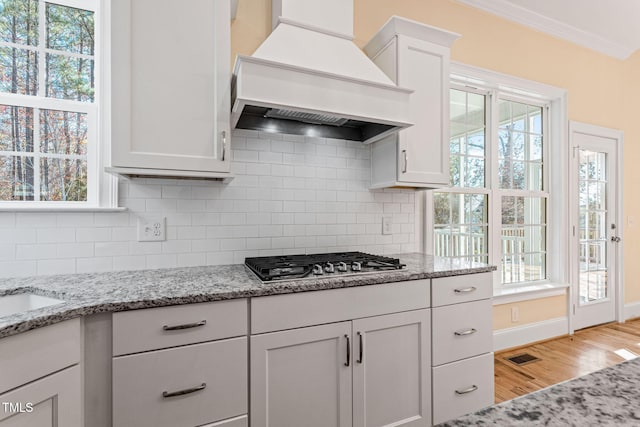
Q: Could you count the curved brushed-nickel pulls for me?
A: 9